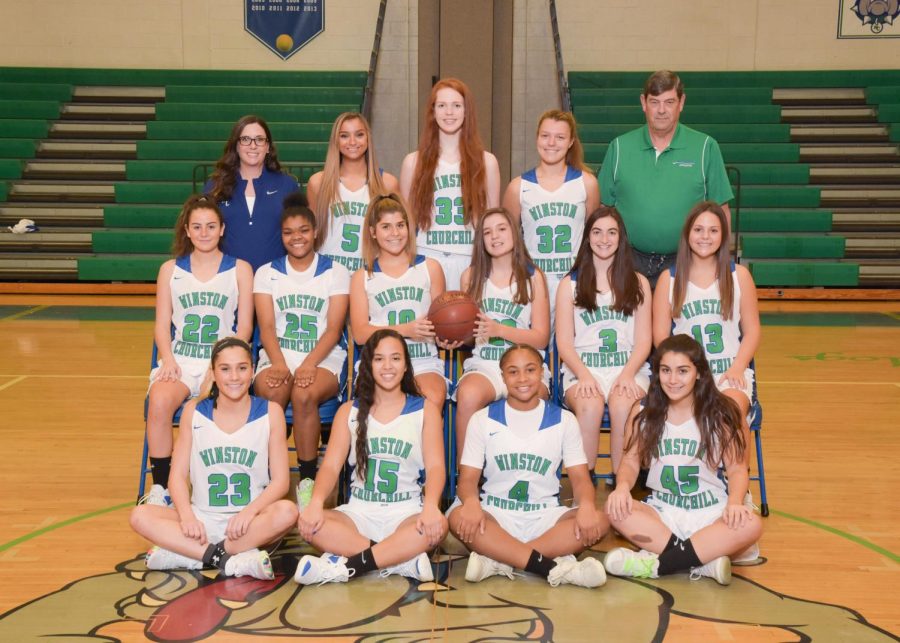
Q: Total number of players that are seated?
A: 10